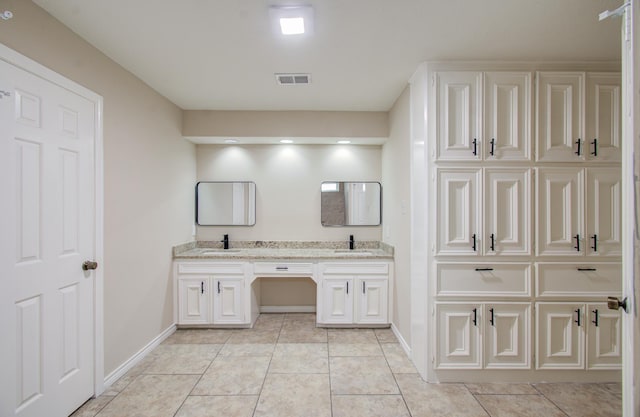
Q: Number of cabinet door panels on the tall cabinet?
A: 12